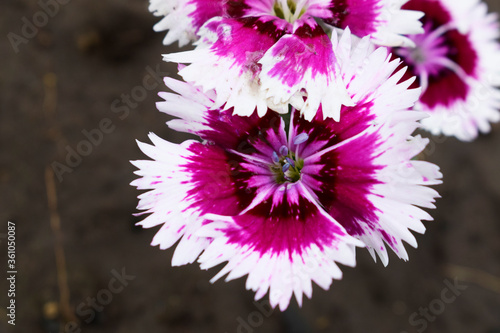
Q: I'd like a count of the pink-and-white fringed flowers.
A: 3